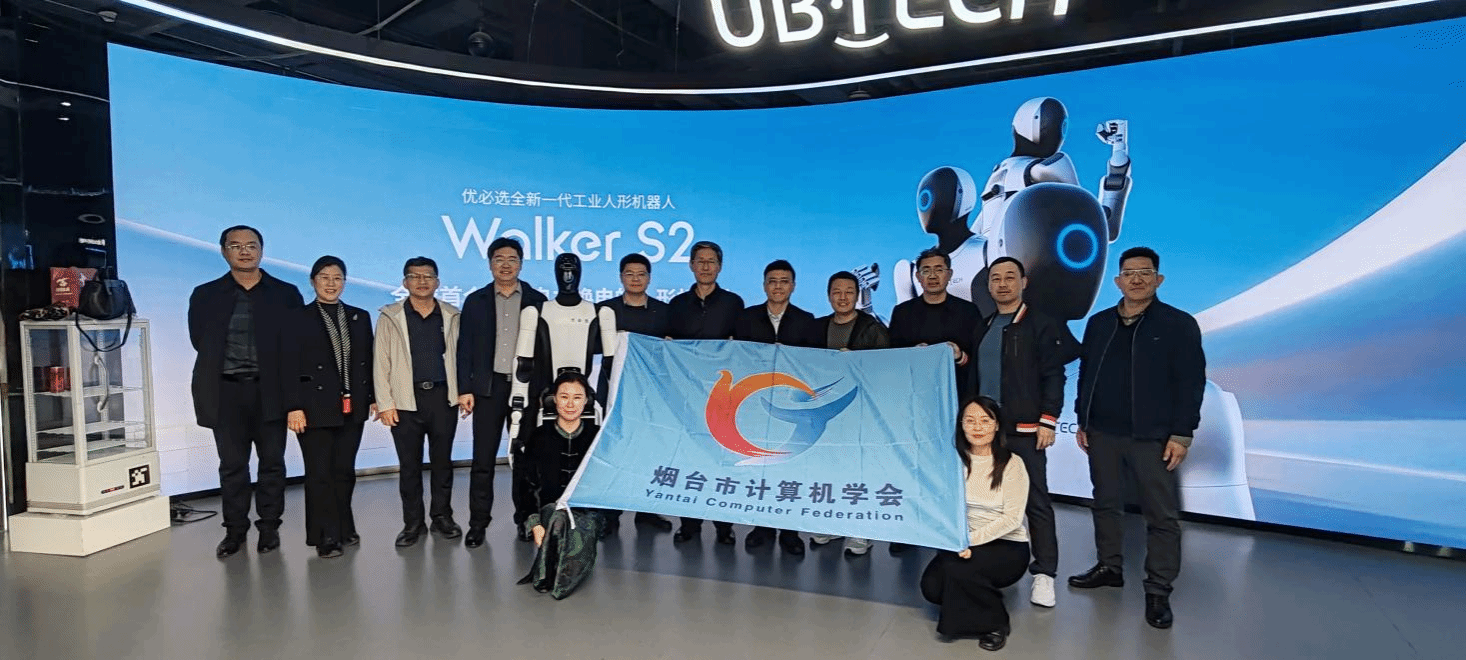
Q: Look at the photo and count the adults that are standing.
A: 11